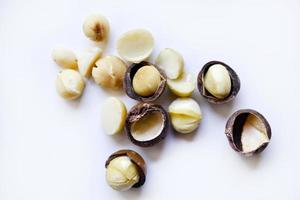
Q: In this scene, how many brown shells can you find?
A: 5